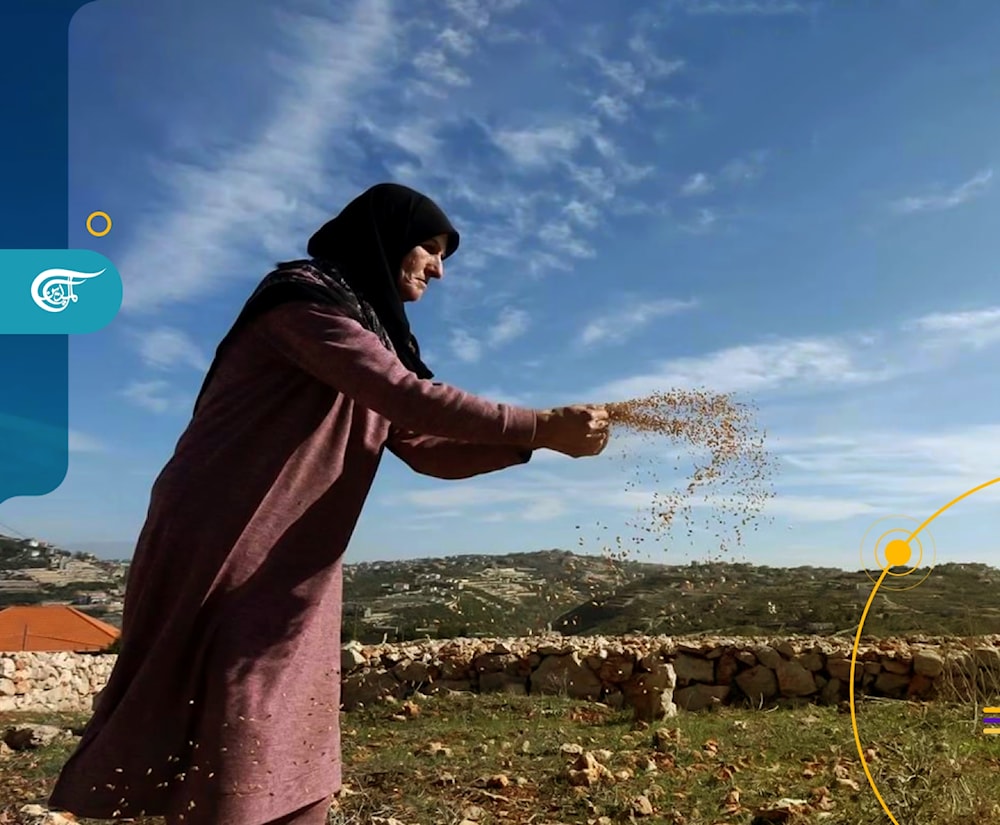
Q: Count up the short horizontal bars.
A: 3